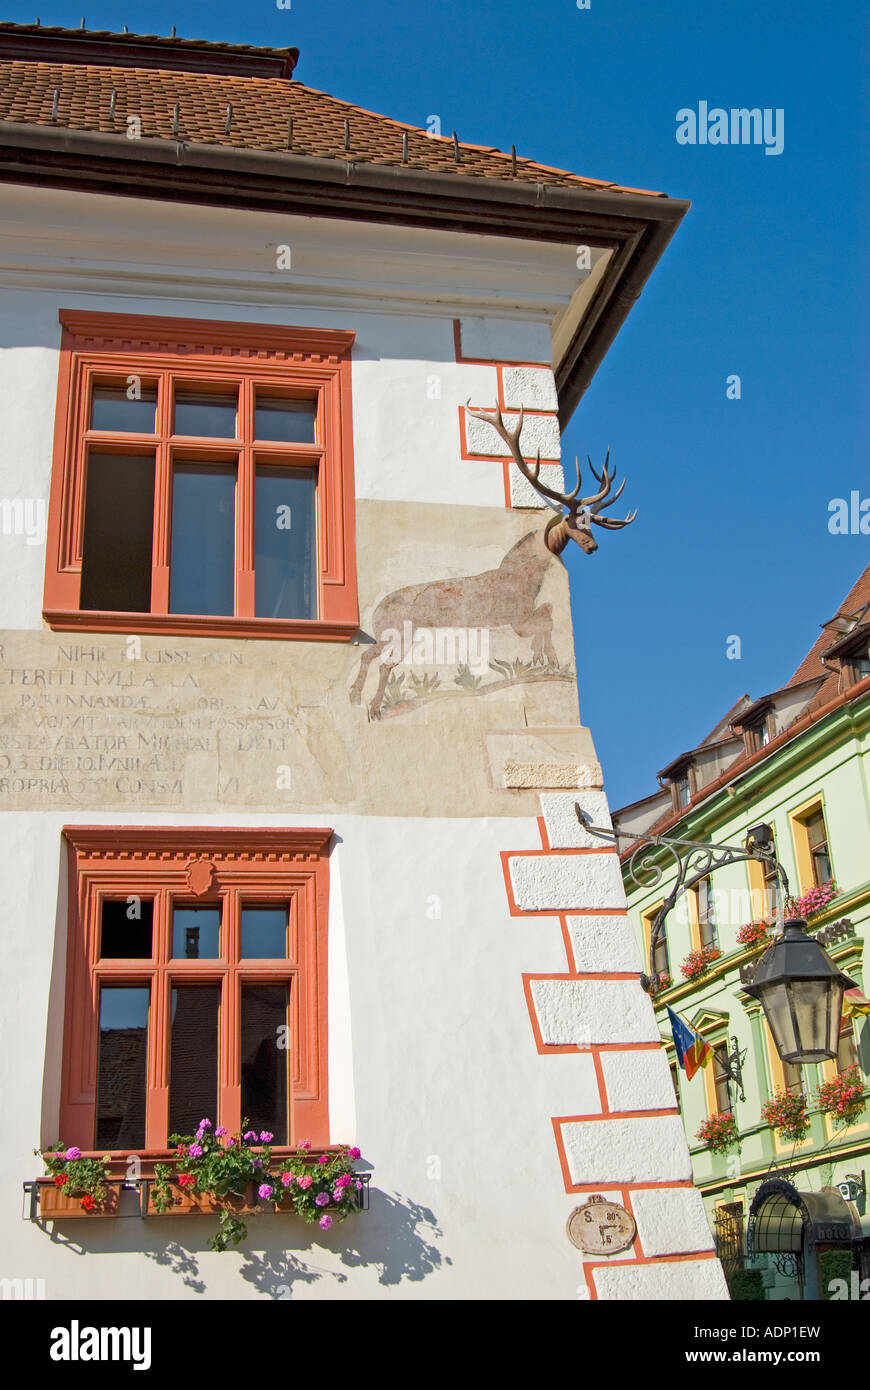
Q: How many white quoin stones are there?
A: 12